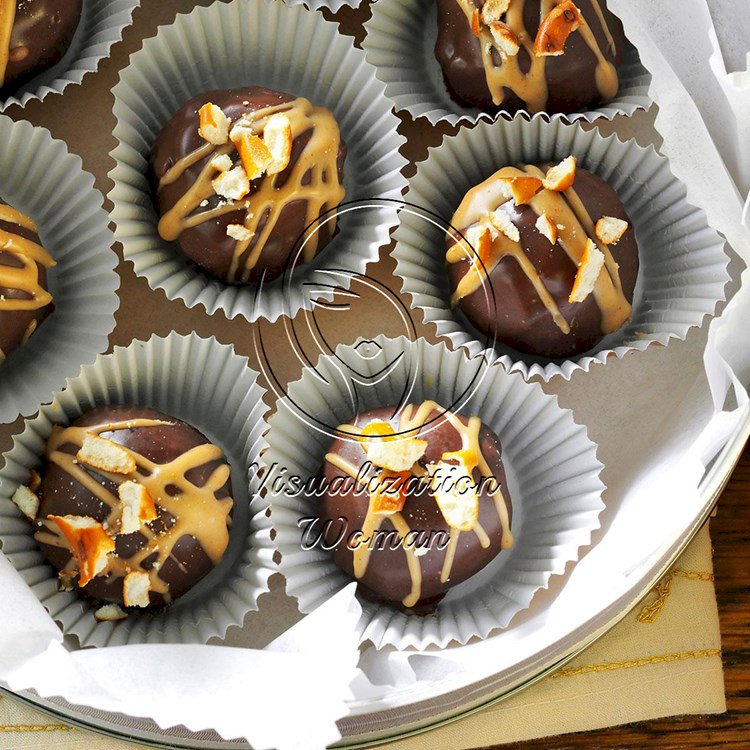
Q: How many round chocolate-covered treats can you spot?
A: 7